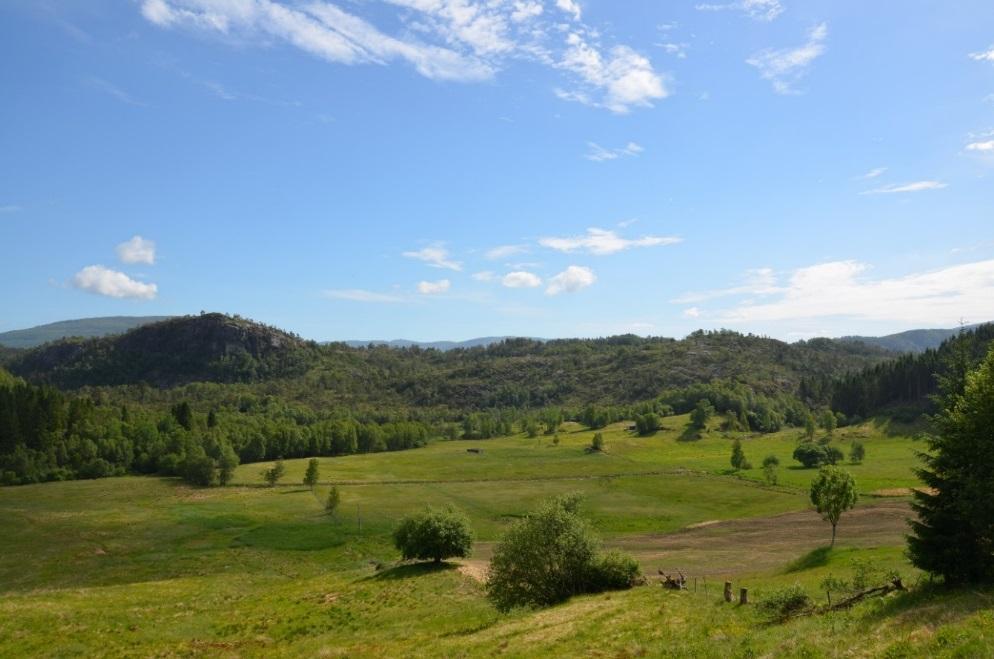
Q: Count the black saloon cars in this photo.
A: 0